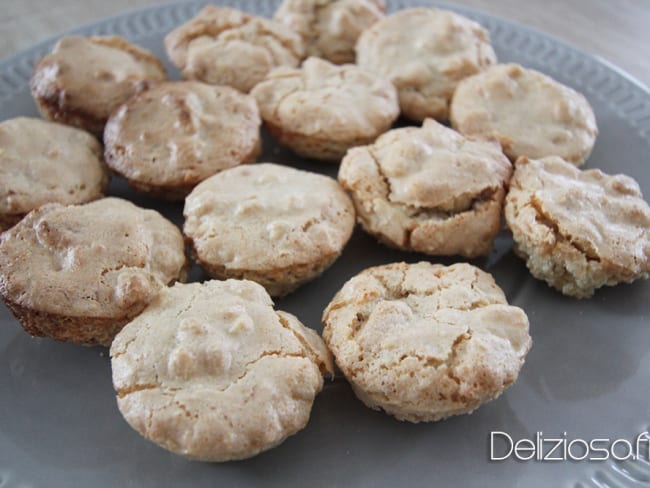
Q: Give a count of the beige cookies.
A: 14